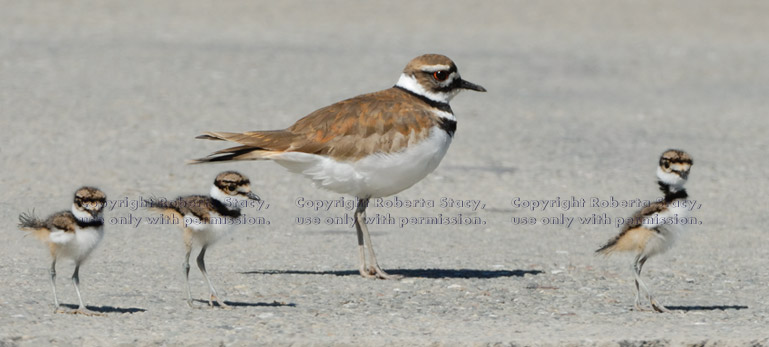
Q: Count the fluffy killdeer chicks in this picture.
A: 3